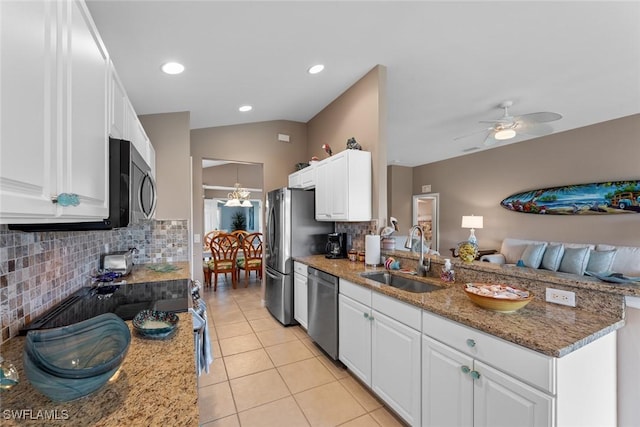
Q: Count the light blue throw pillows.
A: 4